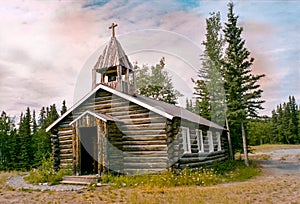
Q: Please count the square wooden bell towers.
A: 1